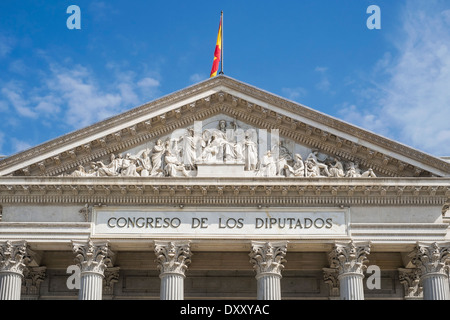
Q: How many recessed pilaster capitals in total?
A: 4